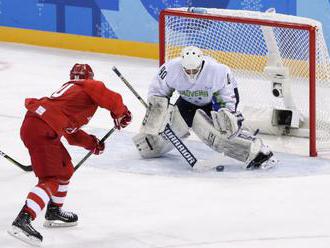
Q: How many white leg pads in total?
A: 2